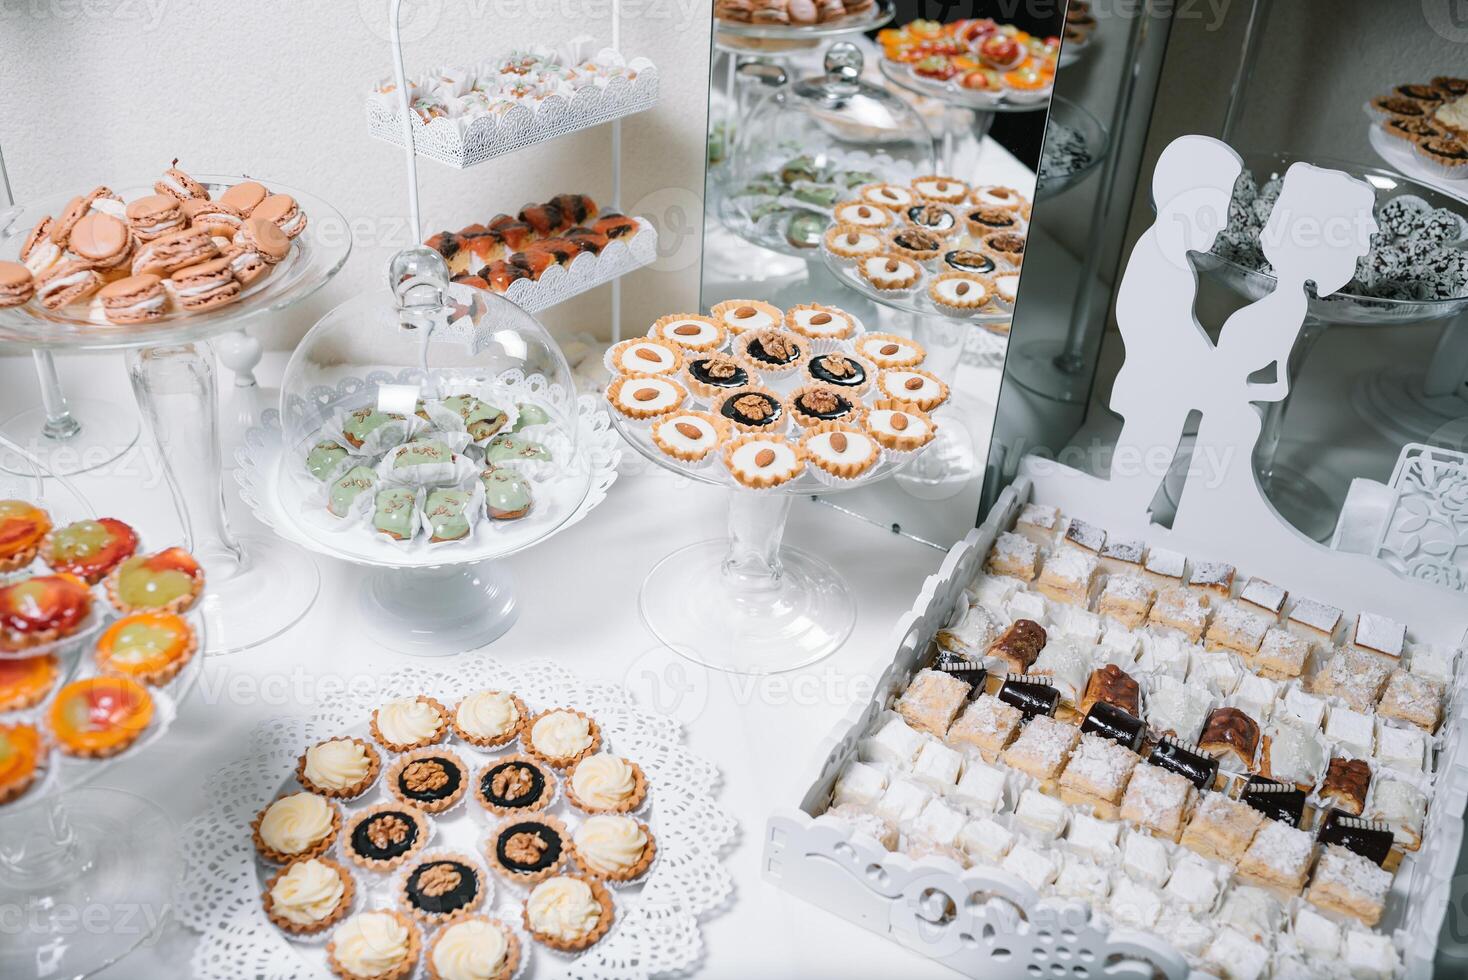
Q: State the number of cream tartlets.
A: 11